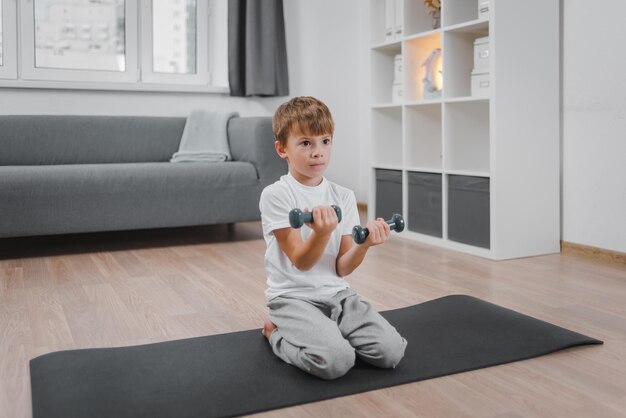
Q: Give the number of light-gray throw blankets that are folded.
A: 1